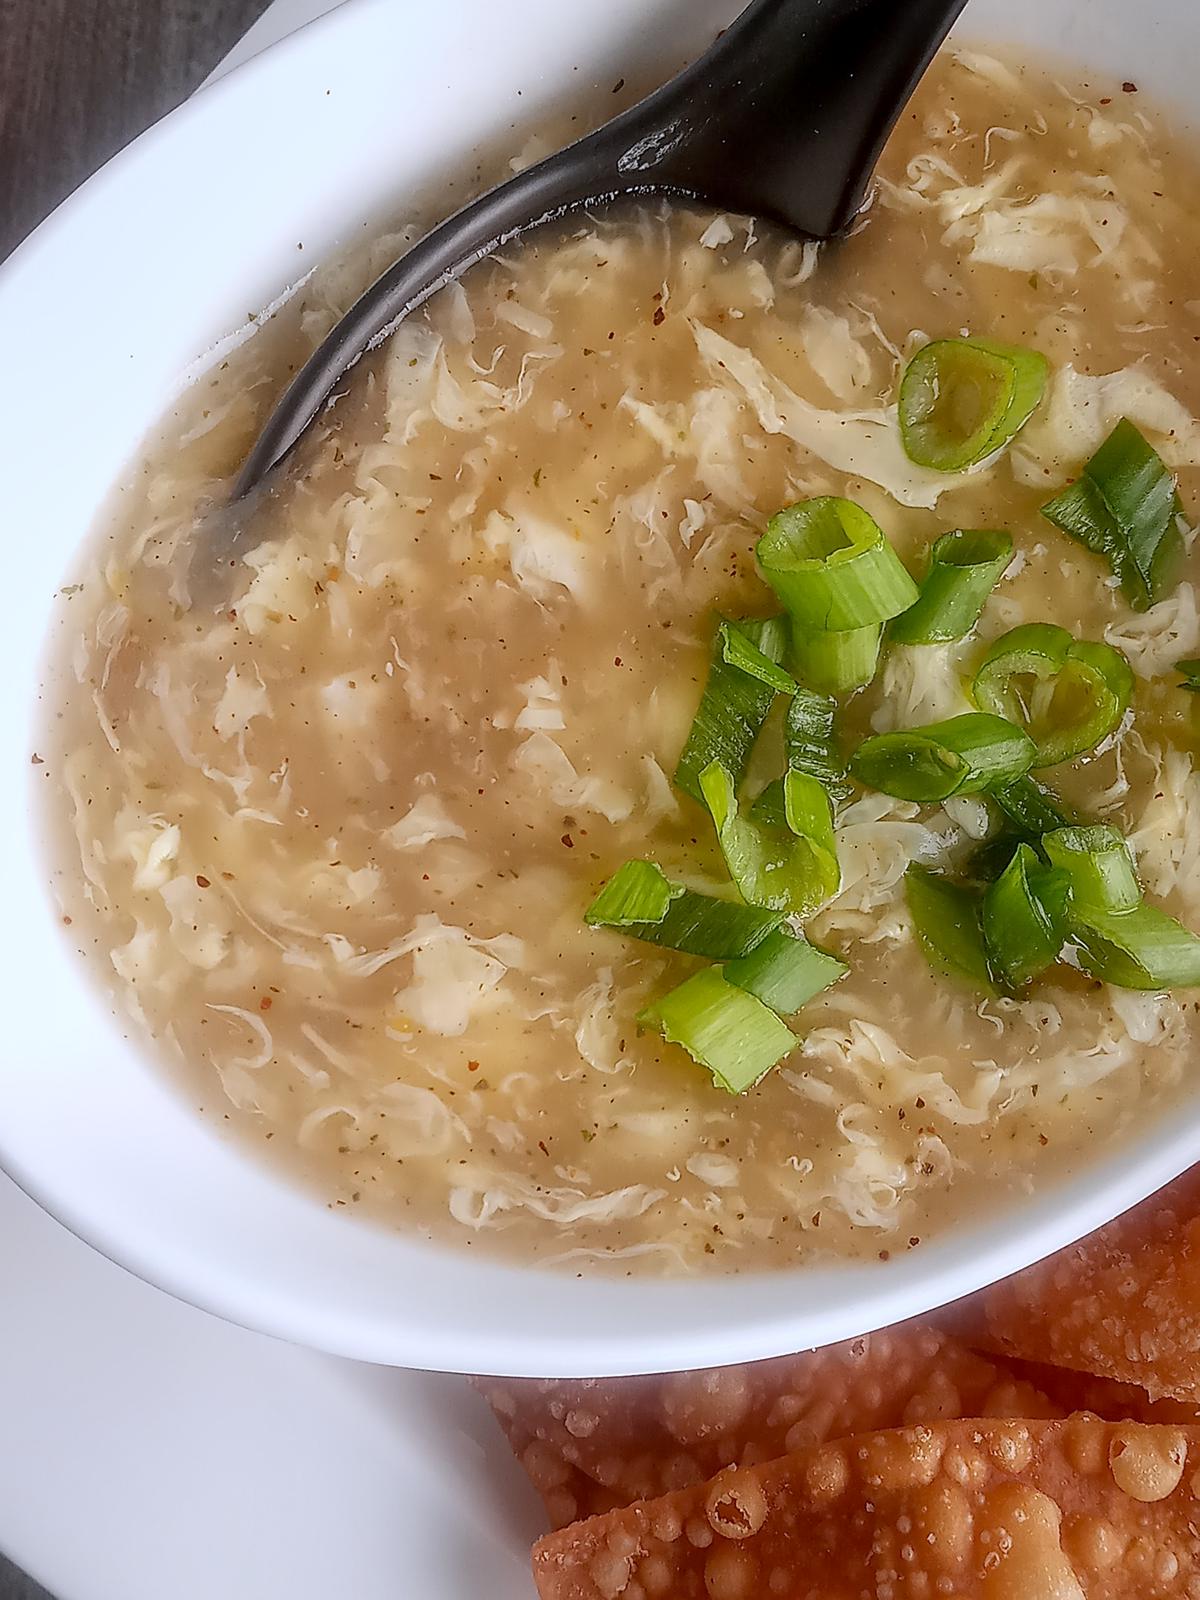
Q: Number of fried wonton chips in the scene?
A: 3